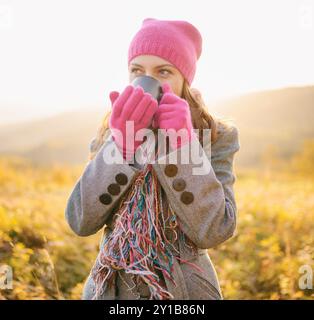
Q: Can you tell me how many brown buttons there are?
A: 6